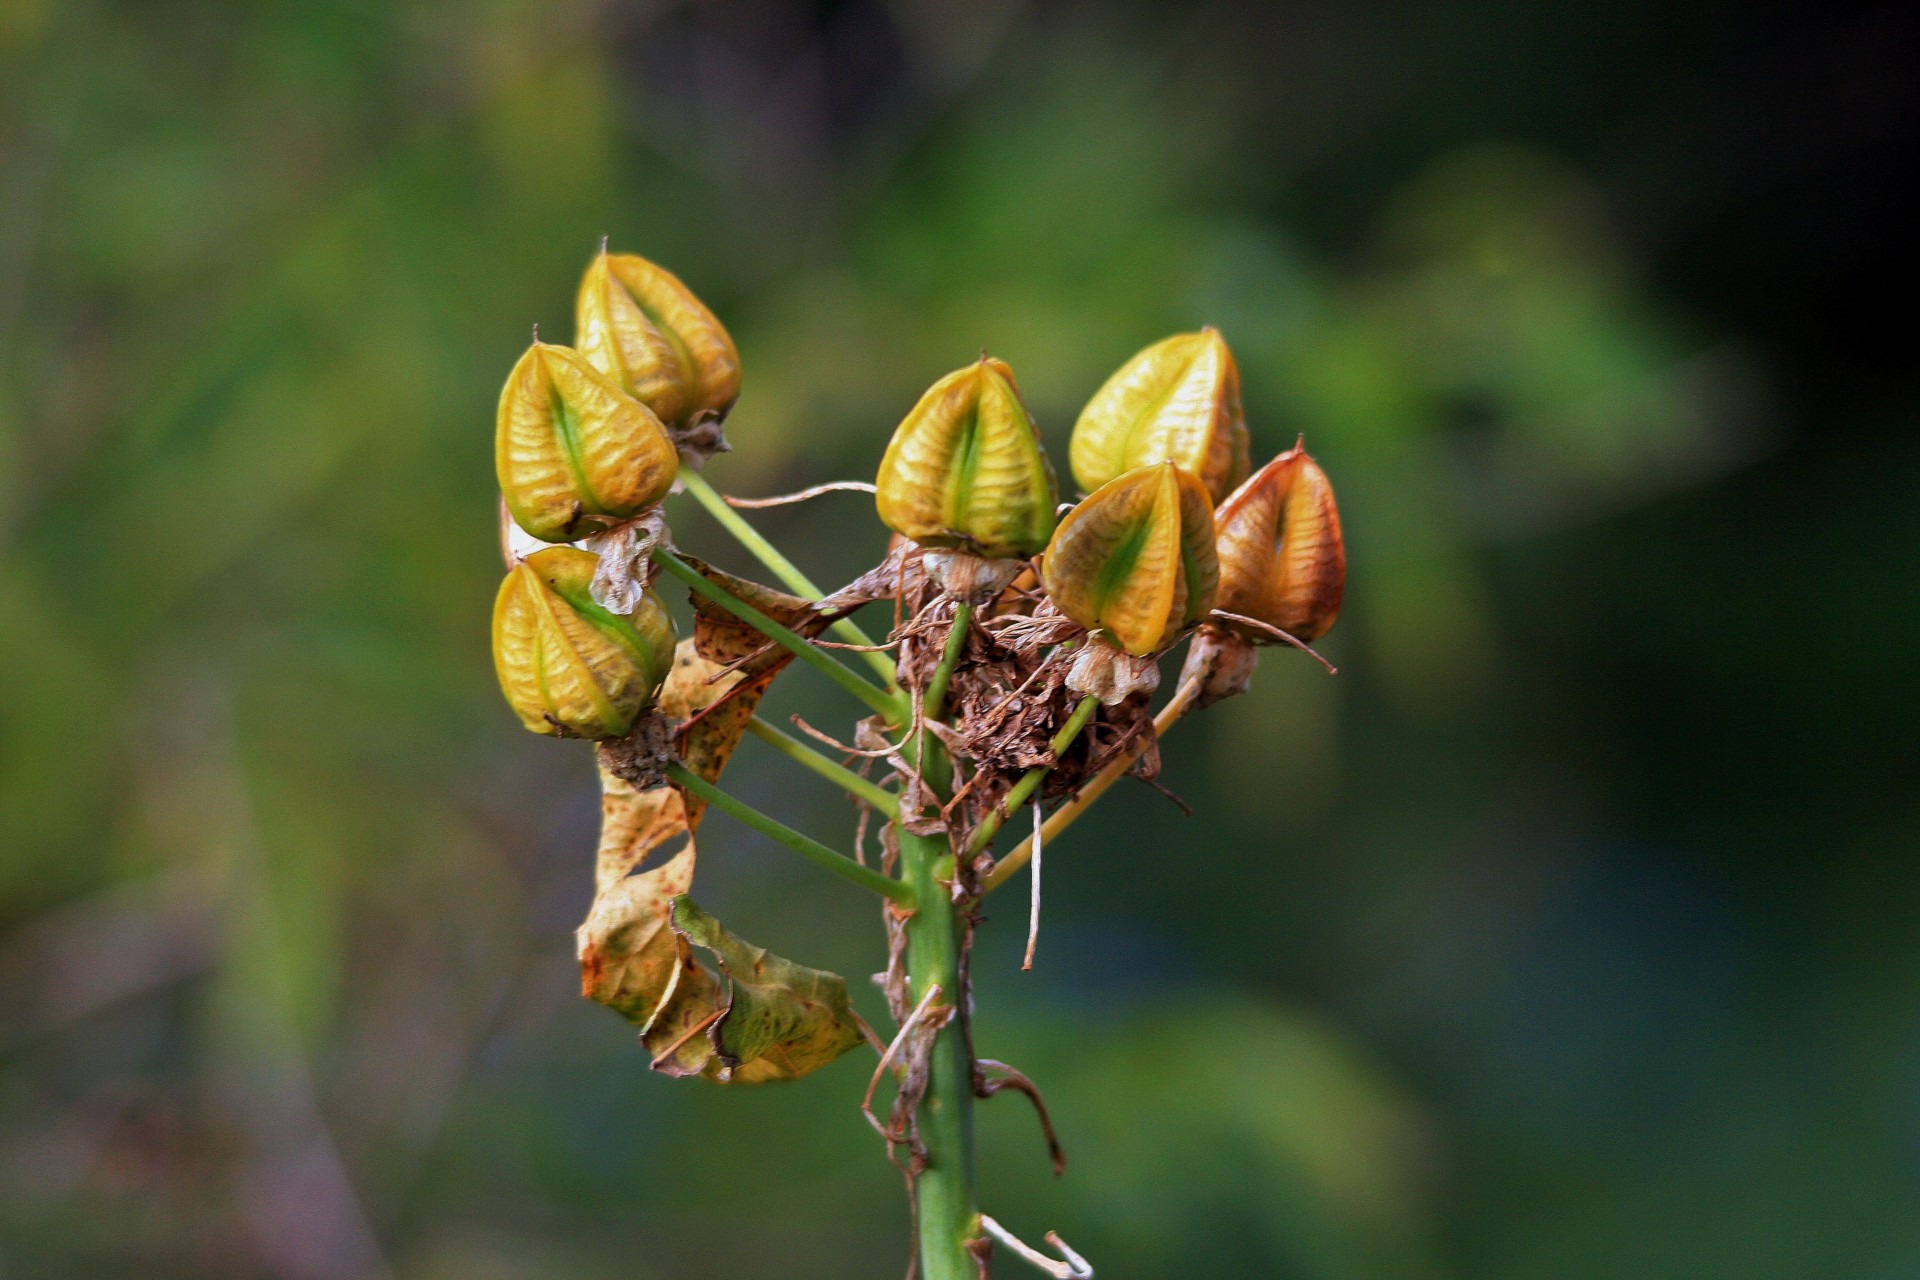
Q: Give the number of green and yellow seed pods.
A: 6